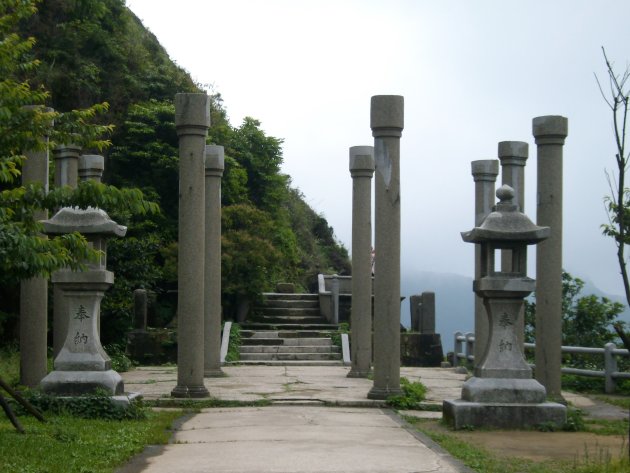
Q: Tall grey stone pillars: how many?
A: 10